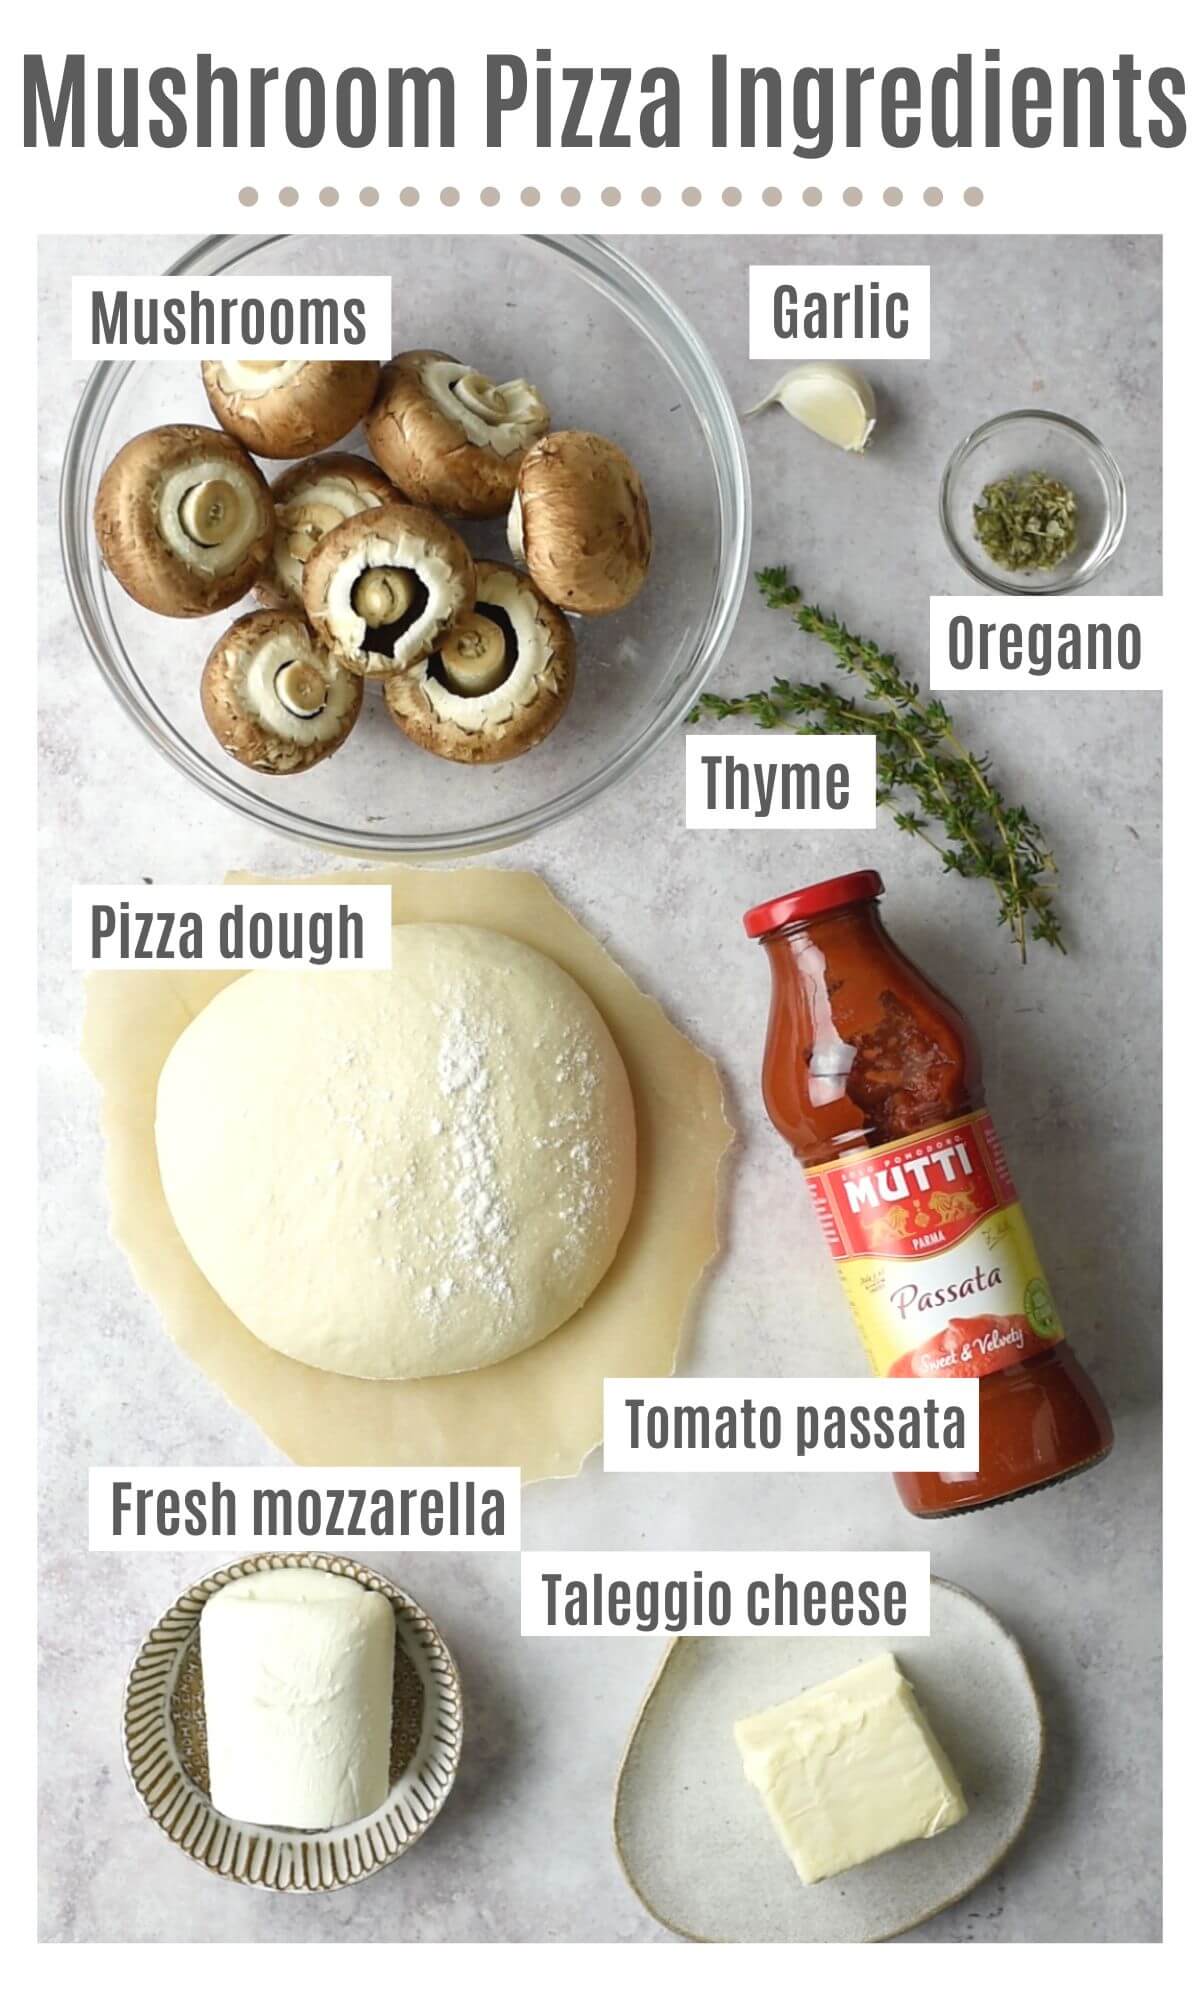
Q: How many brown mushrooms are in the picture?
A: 8